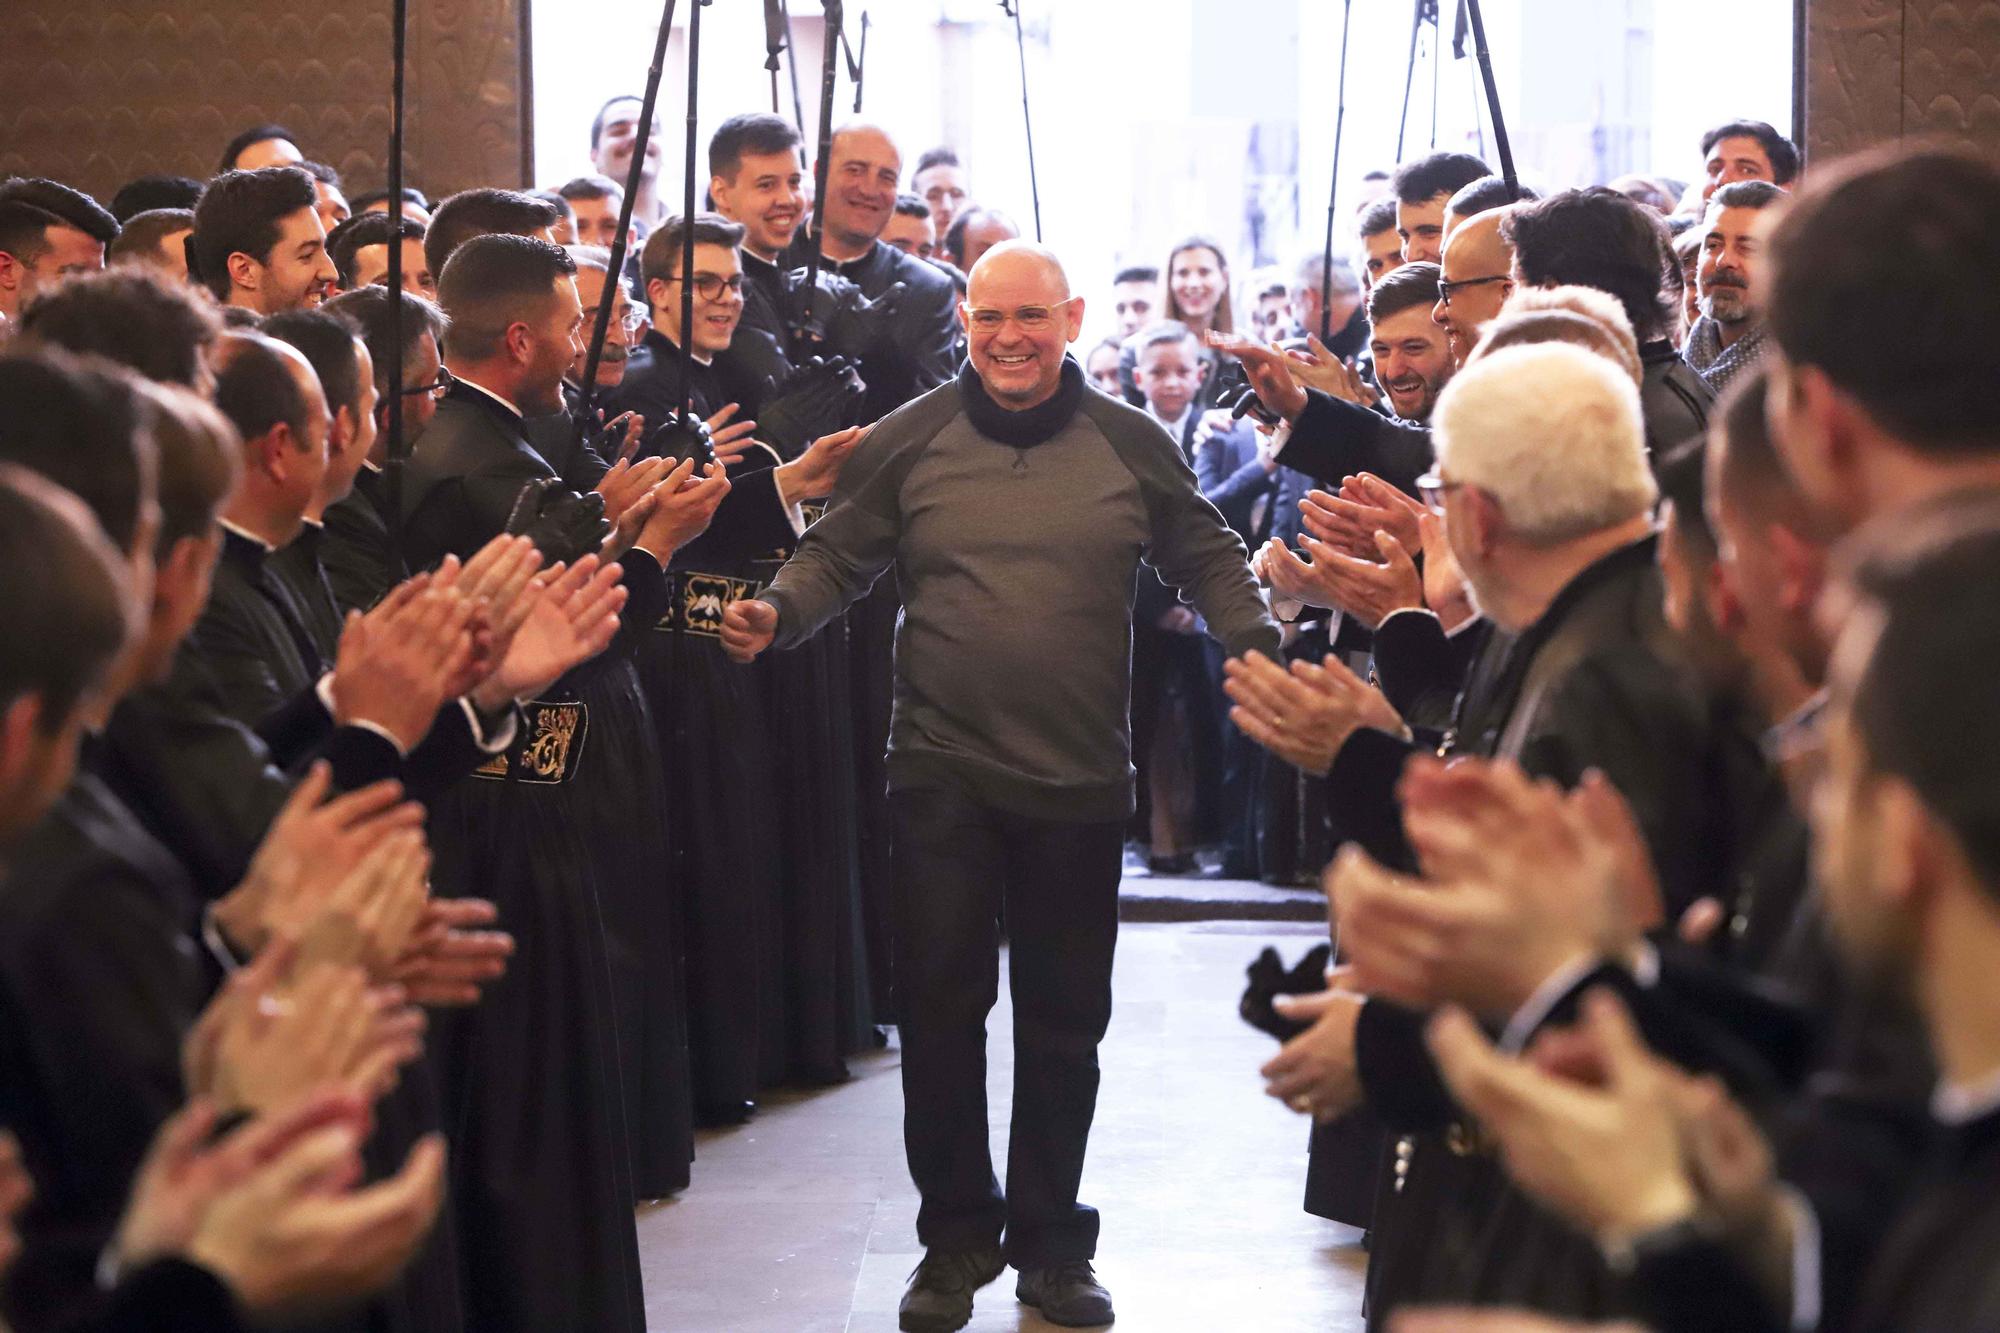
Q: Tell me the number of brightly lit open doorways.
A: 1